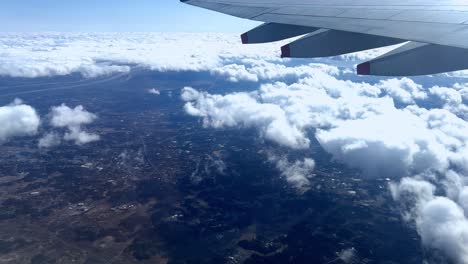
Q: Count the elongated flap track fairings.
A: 3